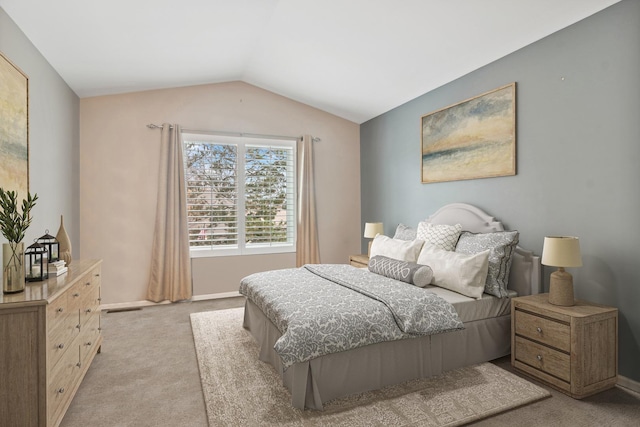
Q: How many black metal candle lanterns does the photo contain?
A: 2